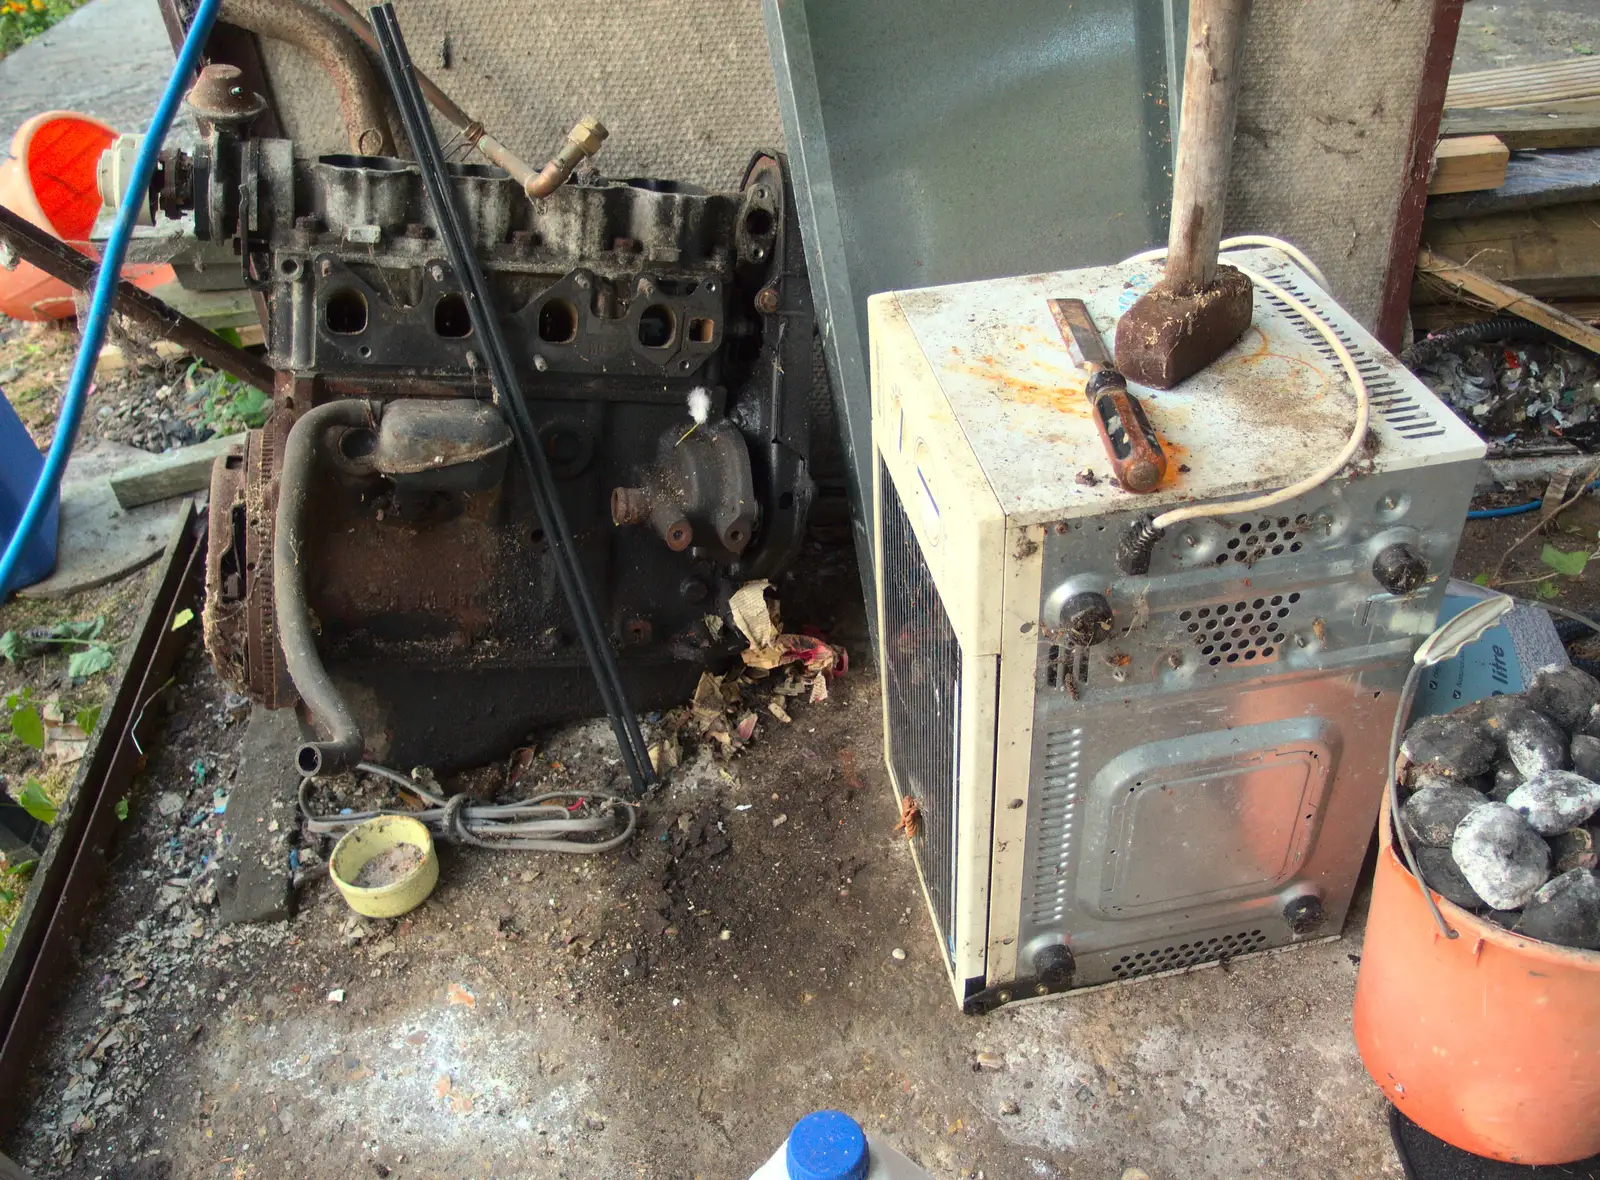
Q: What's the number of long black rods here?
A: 2